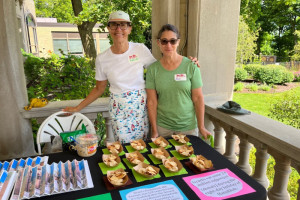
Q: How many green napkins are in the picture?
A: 10